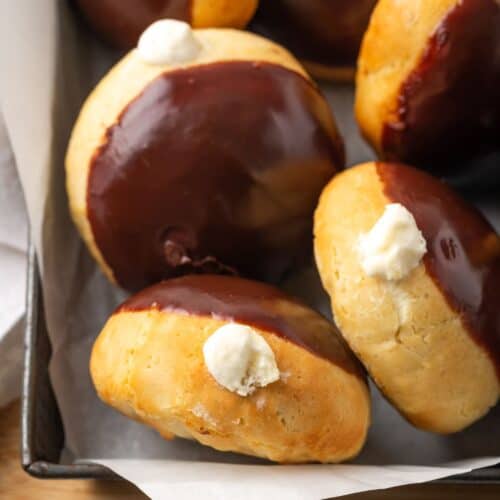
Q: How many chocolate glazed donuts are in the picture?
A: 6